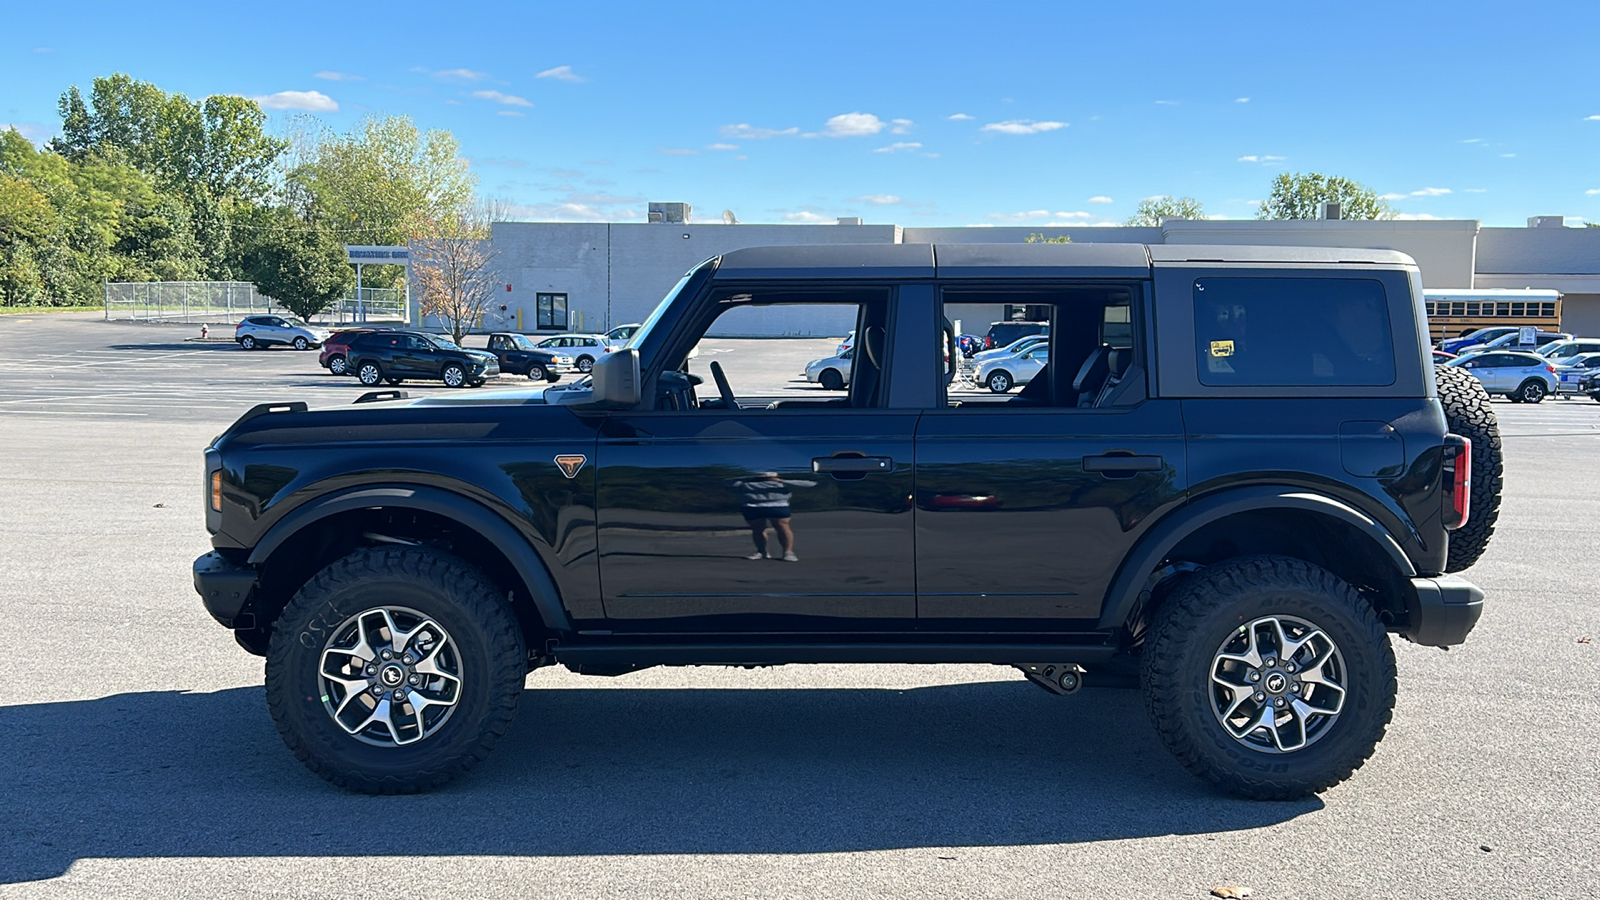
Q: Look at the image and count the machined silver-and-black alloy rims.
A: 2